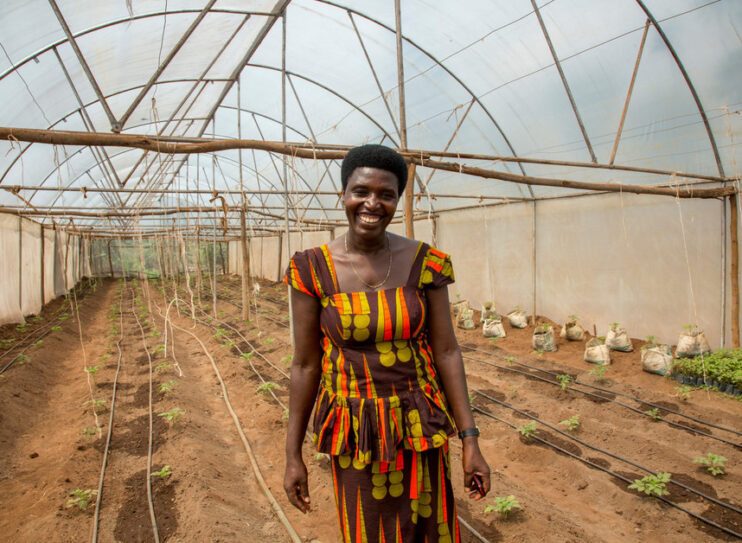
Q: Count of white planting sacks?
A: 11